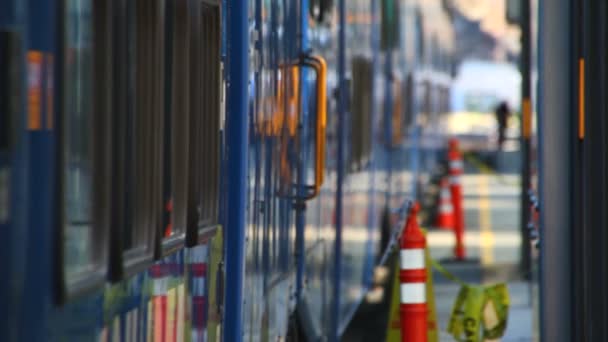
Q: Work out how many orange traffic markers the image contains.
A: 3